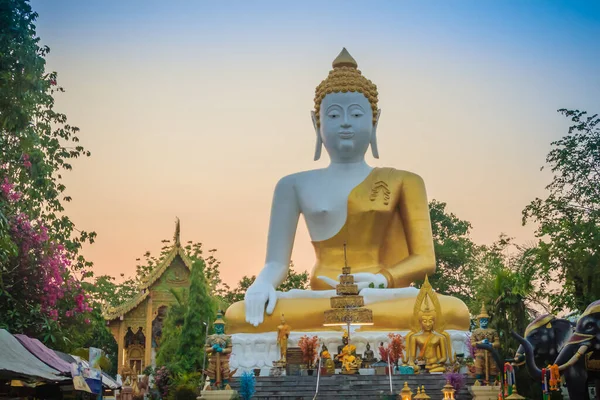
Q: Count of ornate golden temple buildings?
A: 1